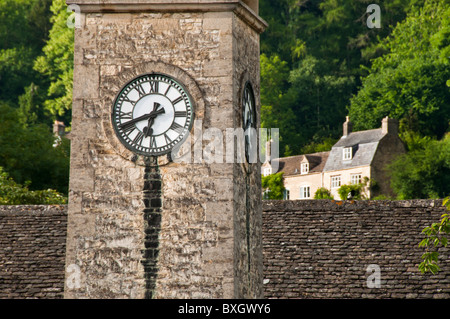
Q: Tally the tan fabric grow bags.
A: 0